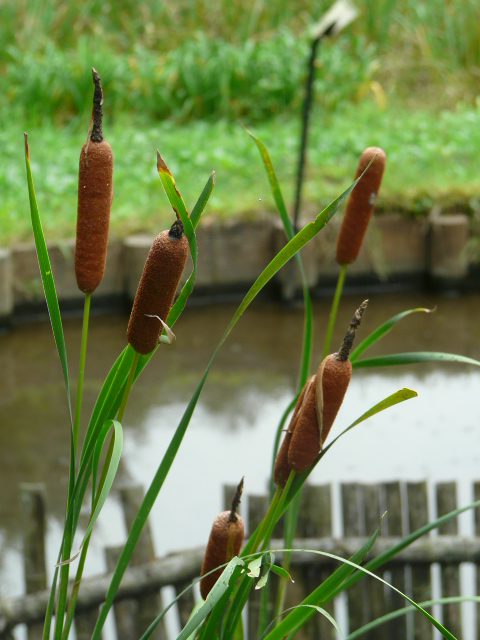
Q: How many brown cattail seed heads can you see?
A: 6